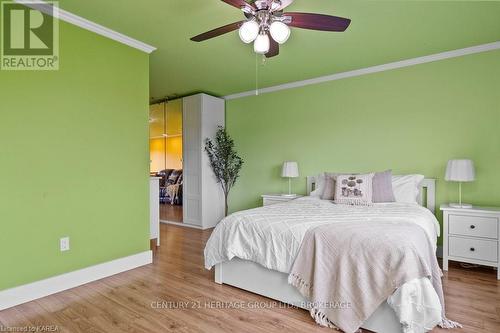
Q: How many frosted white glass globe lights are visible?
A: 3